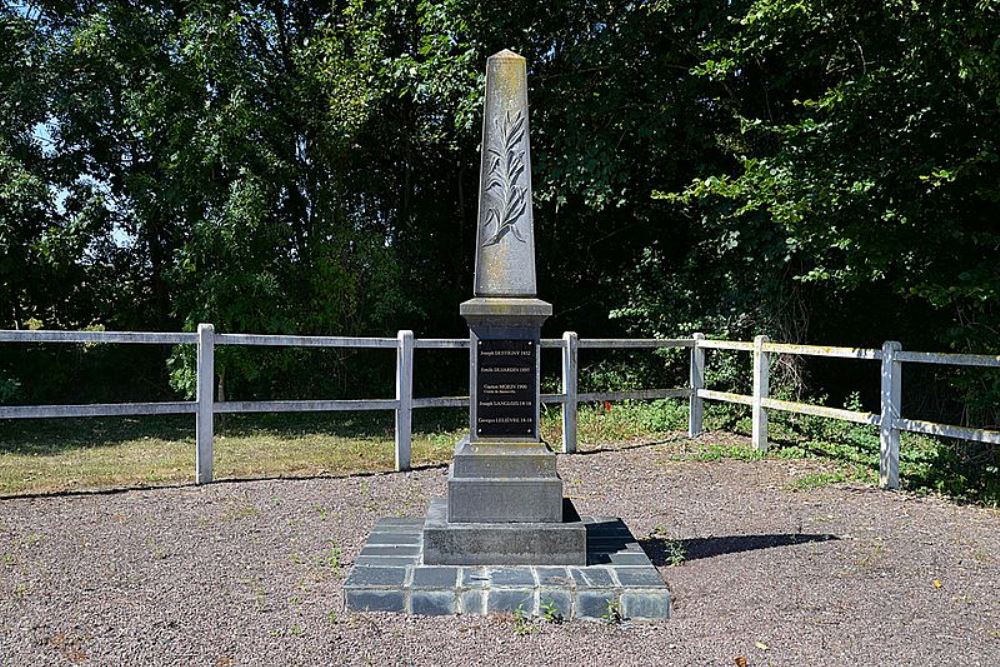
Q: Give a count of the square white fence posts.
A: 6